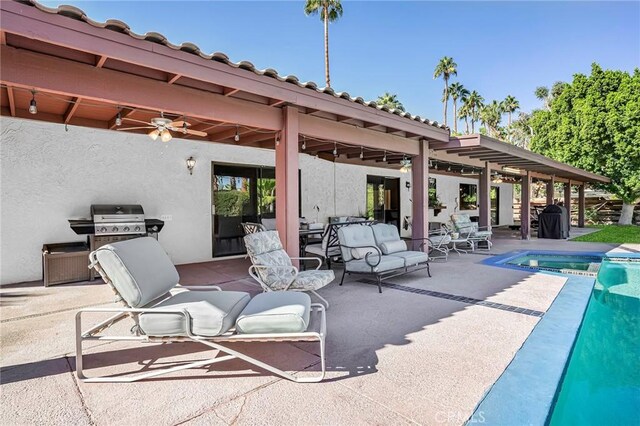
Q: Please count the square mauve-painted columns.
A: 7